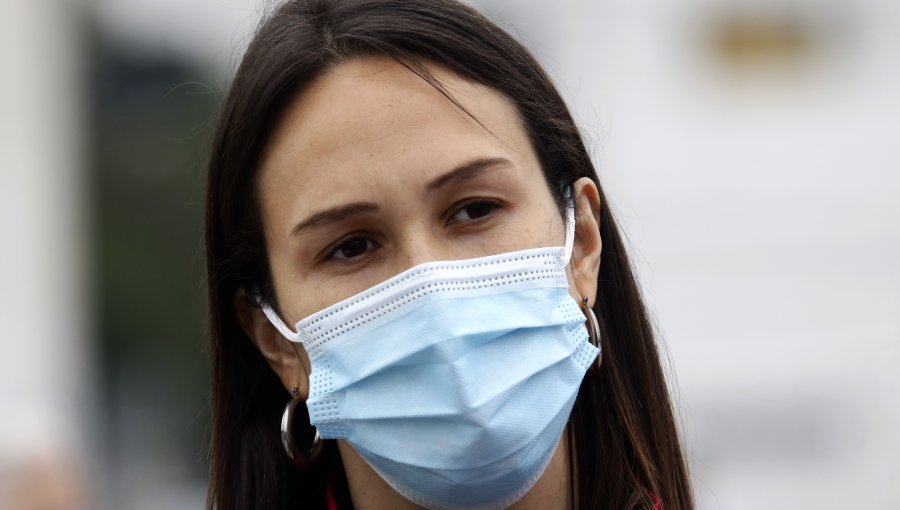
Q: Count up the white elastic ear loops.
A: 2